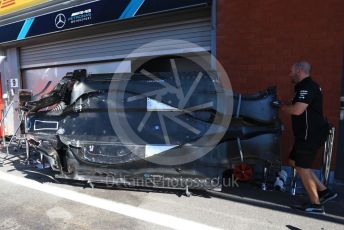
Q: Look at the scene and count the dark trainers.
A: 2